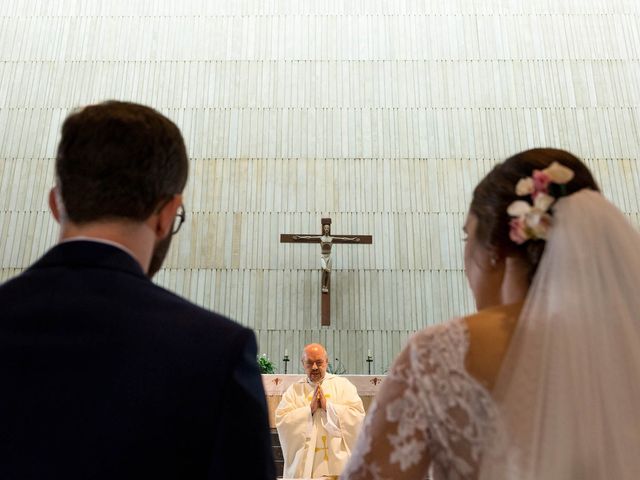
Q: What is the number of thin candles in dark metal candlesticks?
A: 2